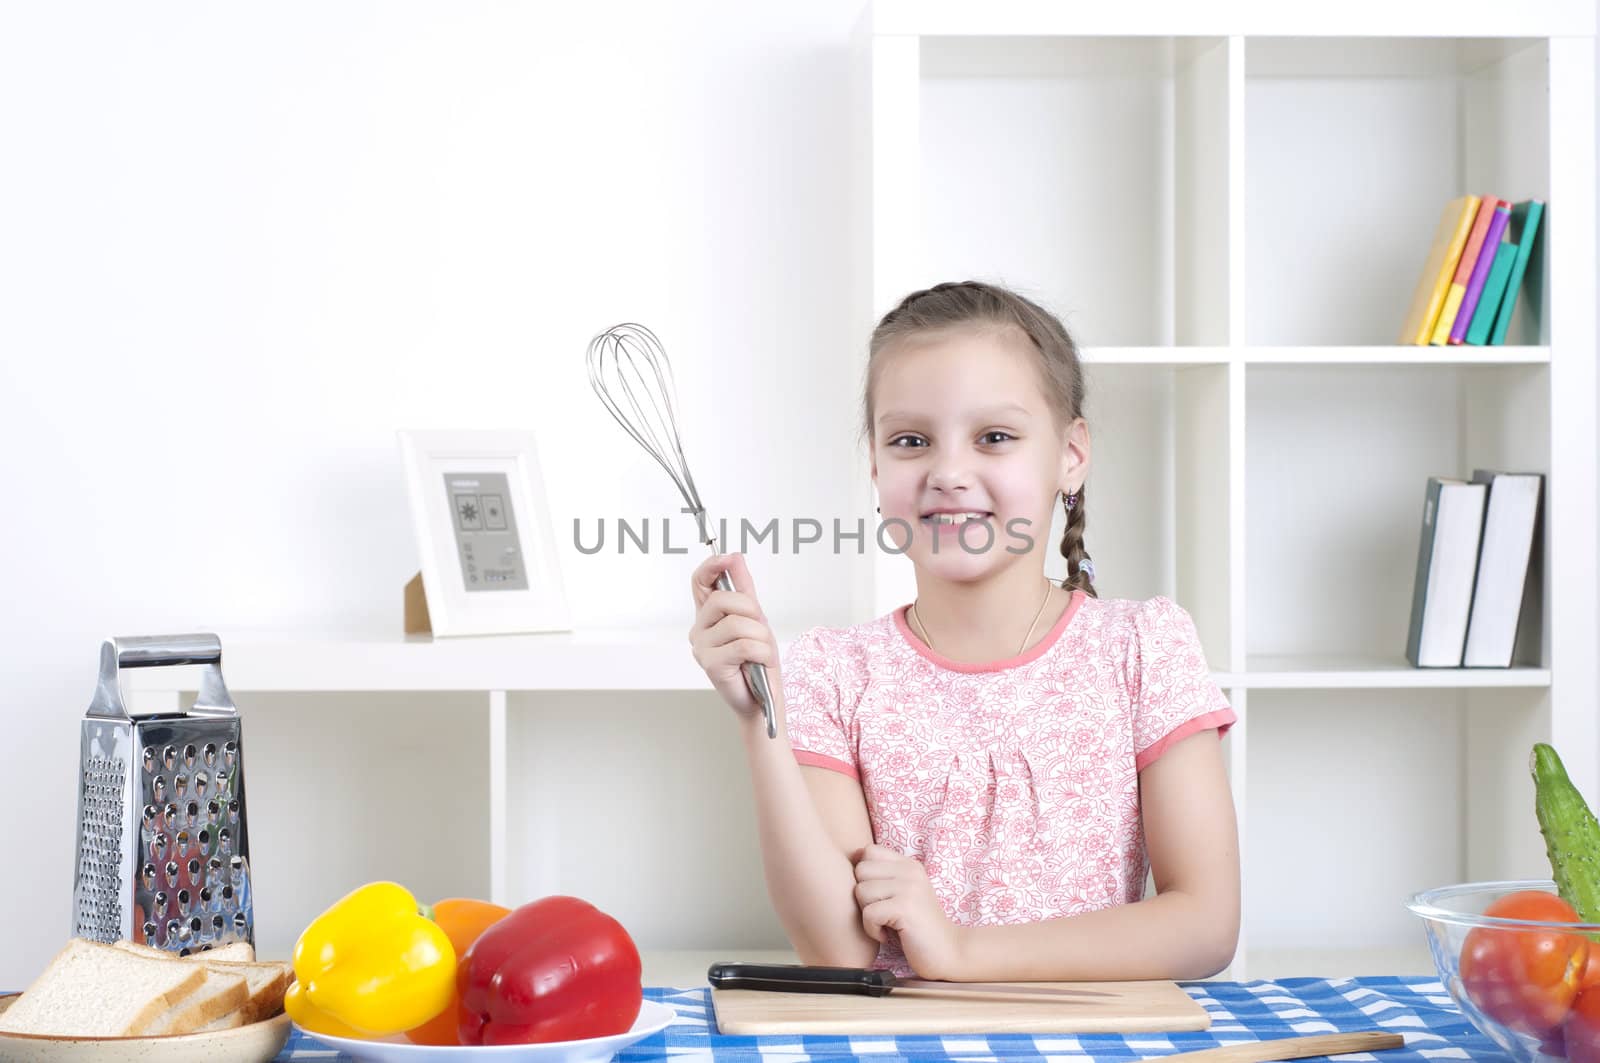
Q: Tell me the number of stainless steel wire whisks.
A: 1